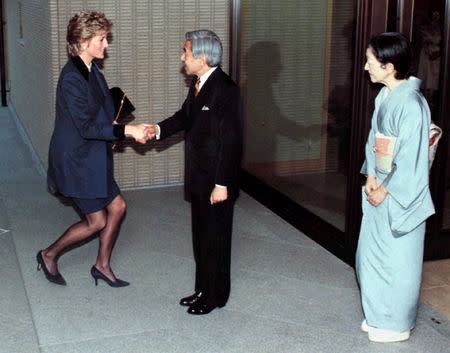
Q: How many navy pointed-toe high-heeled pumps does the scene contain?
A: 2